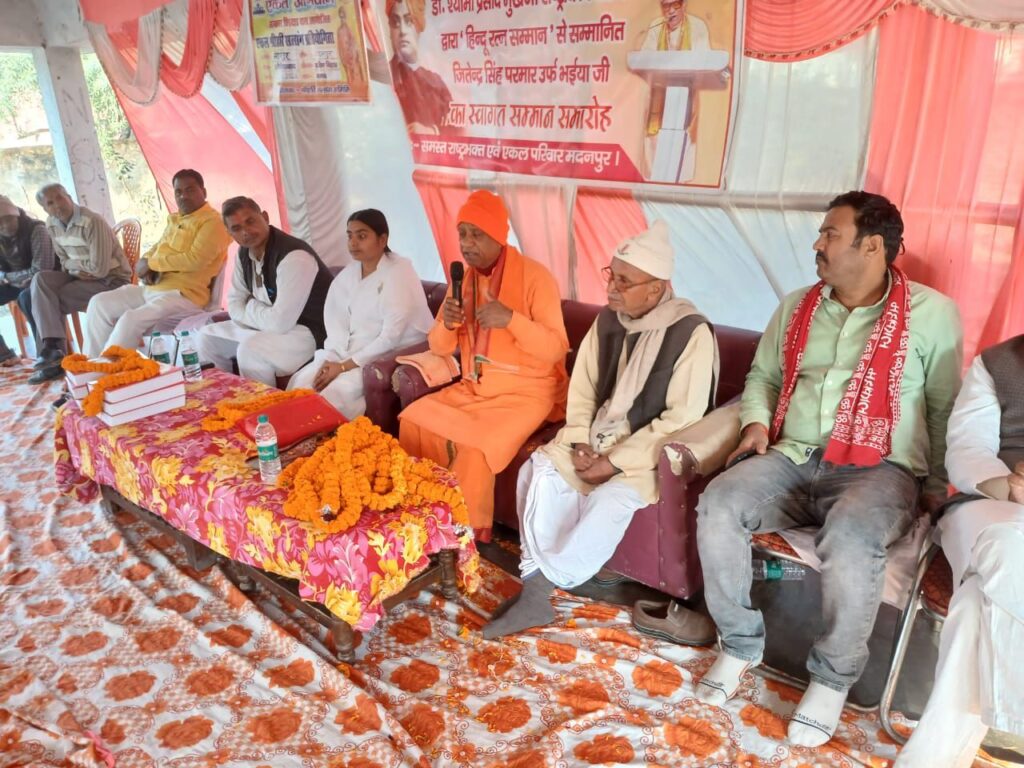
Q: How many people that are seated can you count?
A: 9